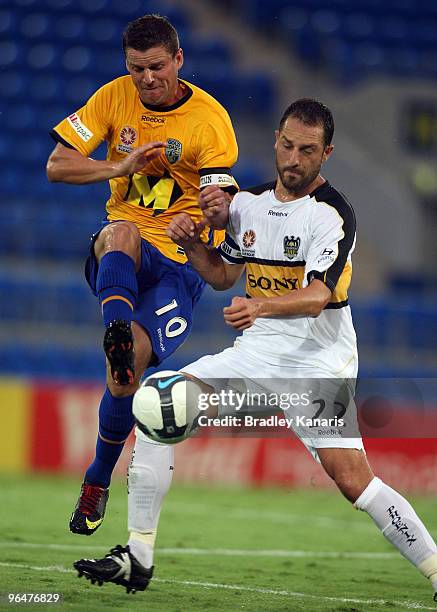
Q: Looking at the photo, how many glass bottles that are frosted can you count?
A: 0